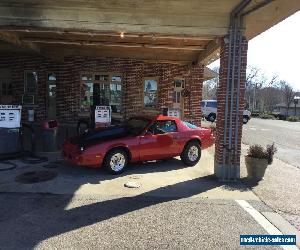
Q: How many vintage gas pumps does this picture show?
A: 3